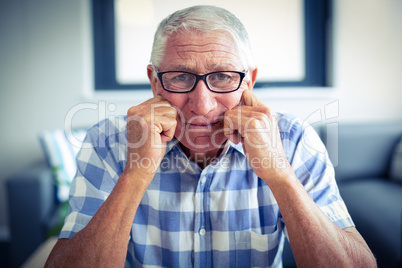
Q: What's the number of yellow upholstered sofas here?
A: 0